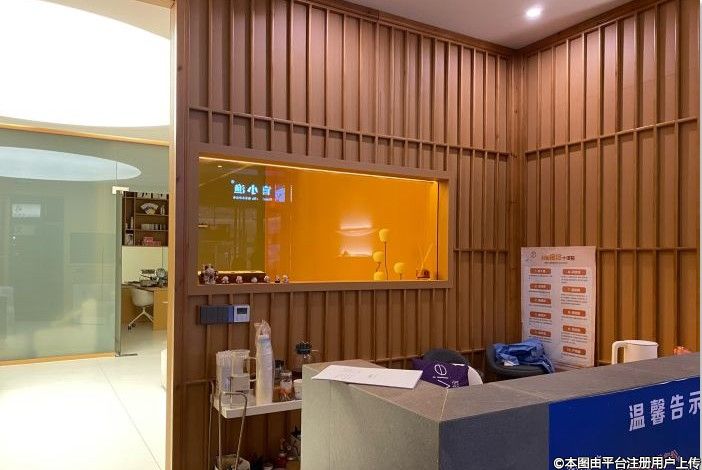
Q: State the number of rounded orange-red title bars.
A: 10